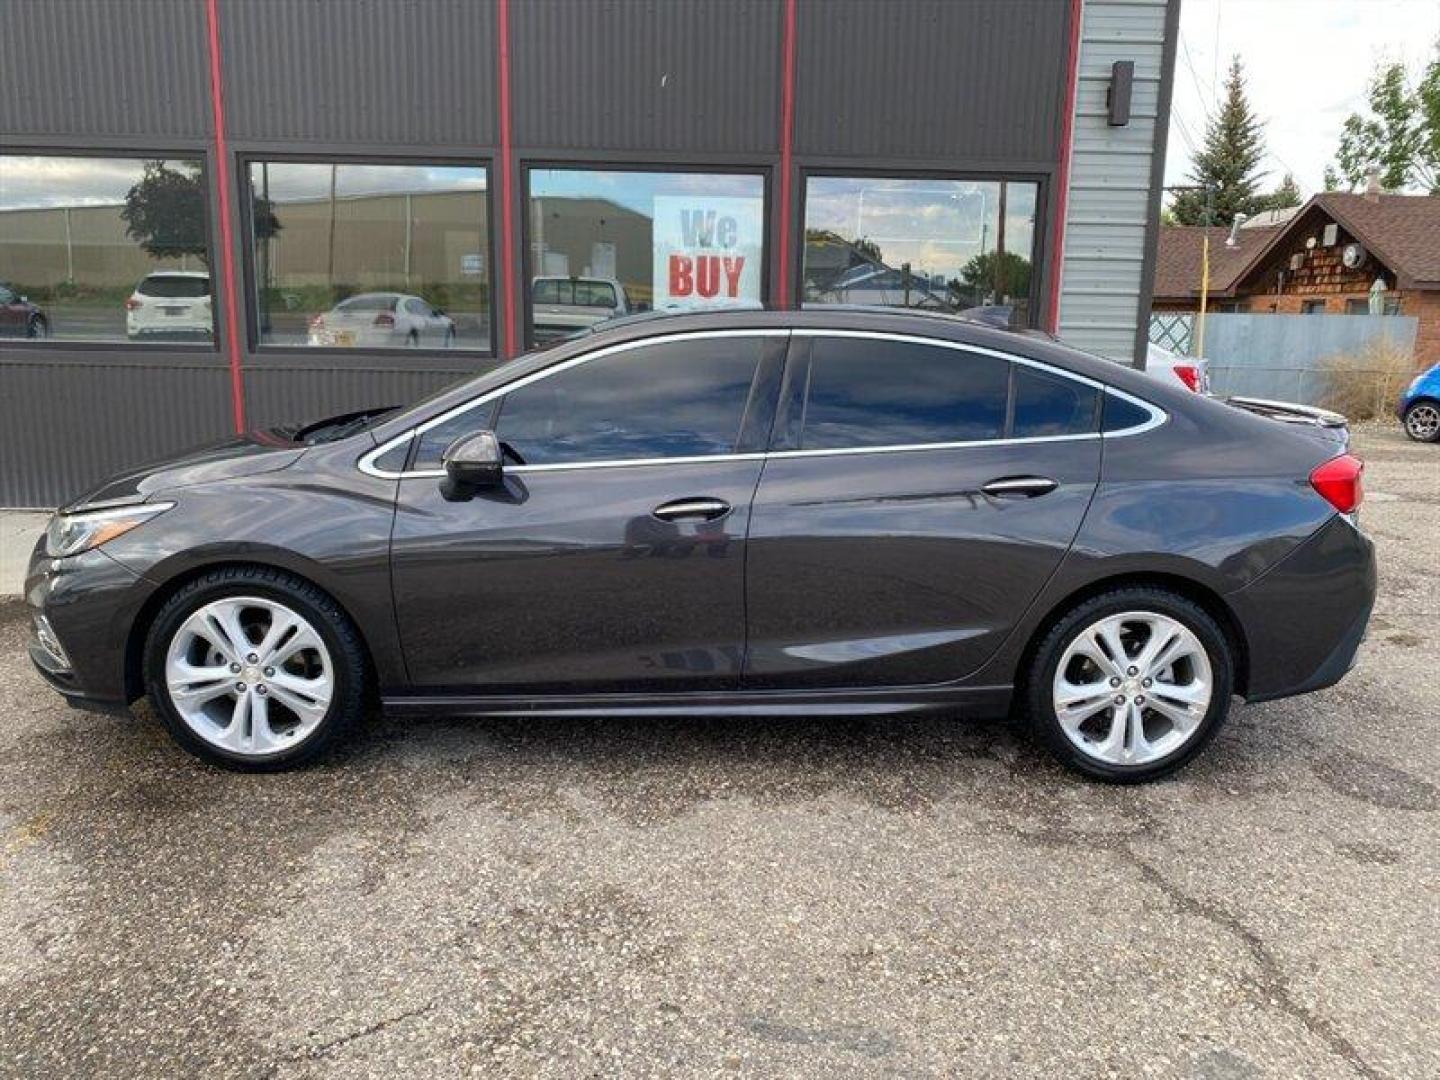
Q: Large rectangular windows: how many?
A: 4